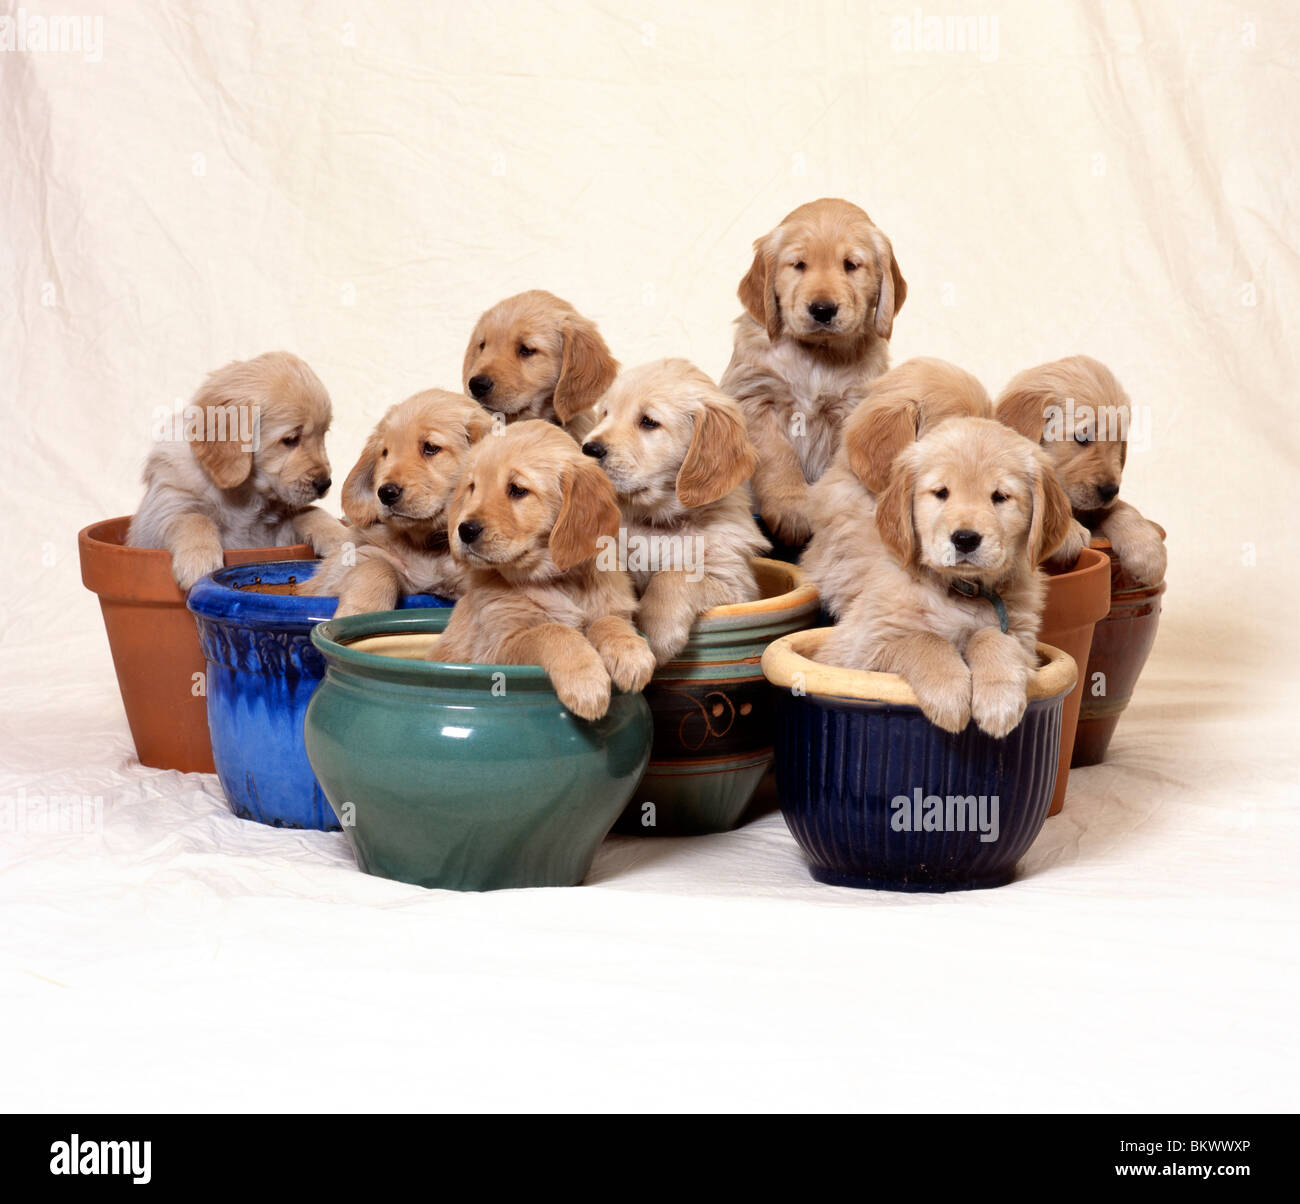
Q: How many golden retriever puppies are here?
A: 9